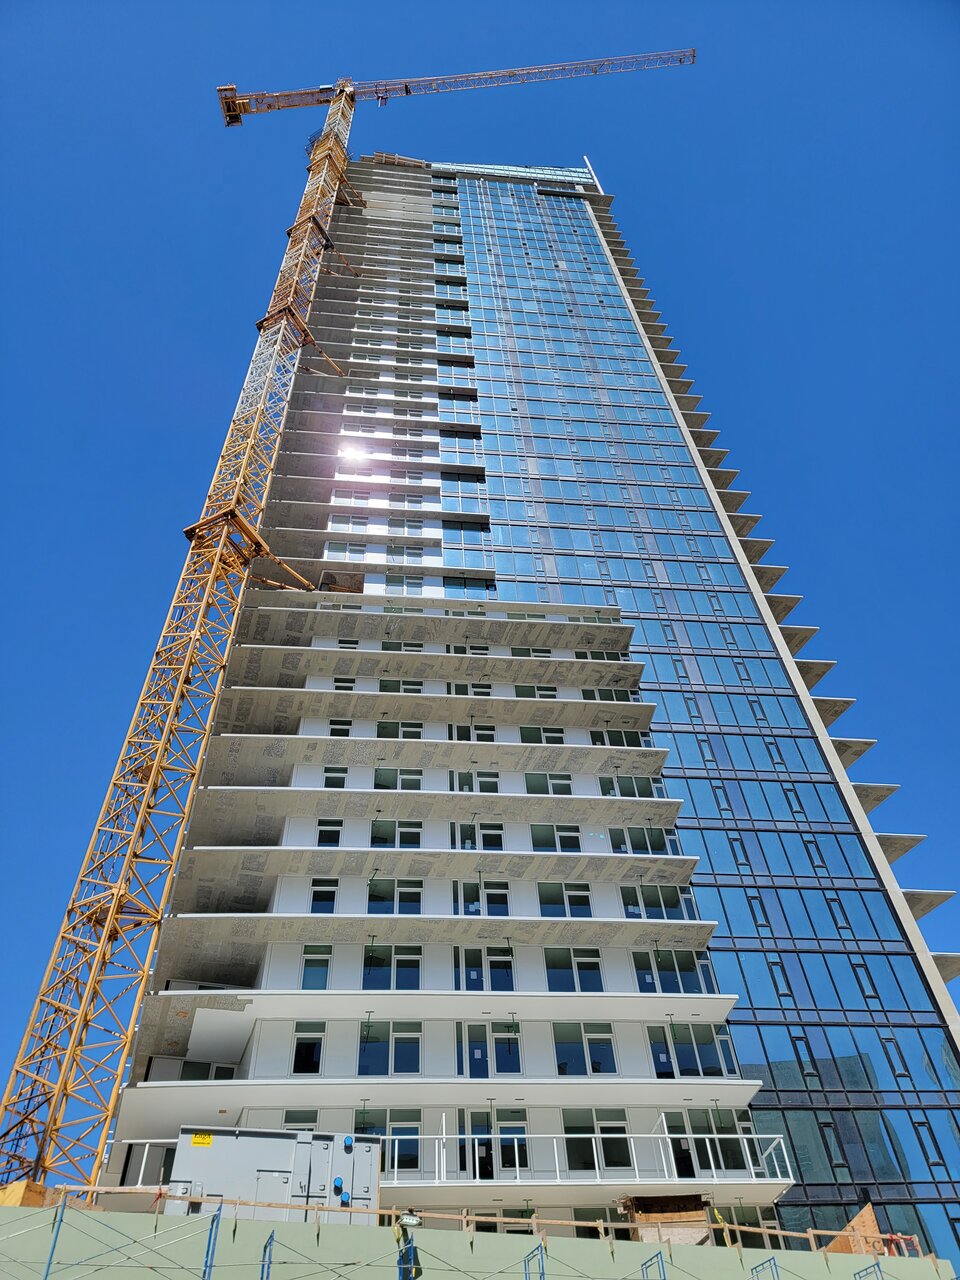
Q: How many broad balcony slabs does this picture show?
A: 11